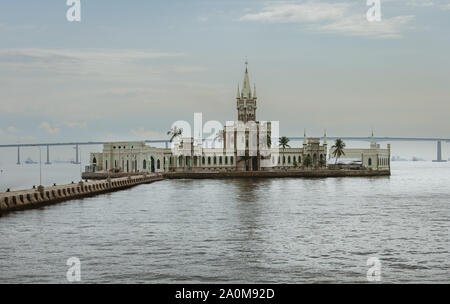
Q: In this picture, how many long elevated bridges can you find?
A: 1